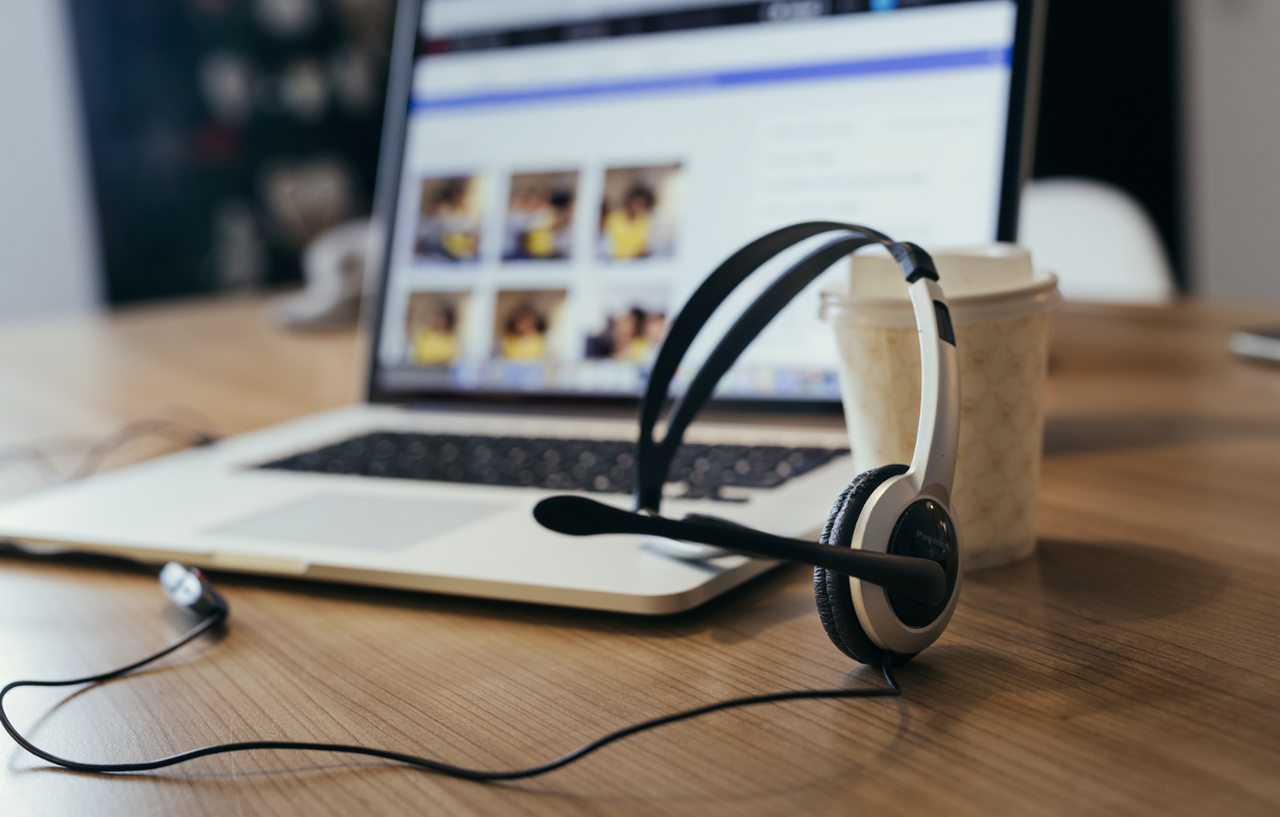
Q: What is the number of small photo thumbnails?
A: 6